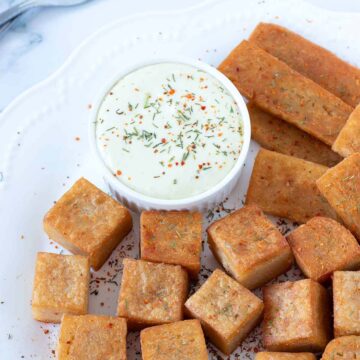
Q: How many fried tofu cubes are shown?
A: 13